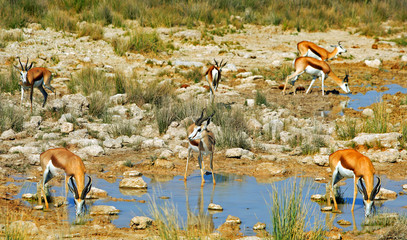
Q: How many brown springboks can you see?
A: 7